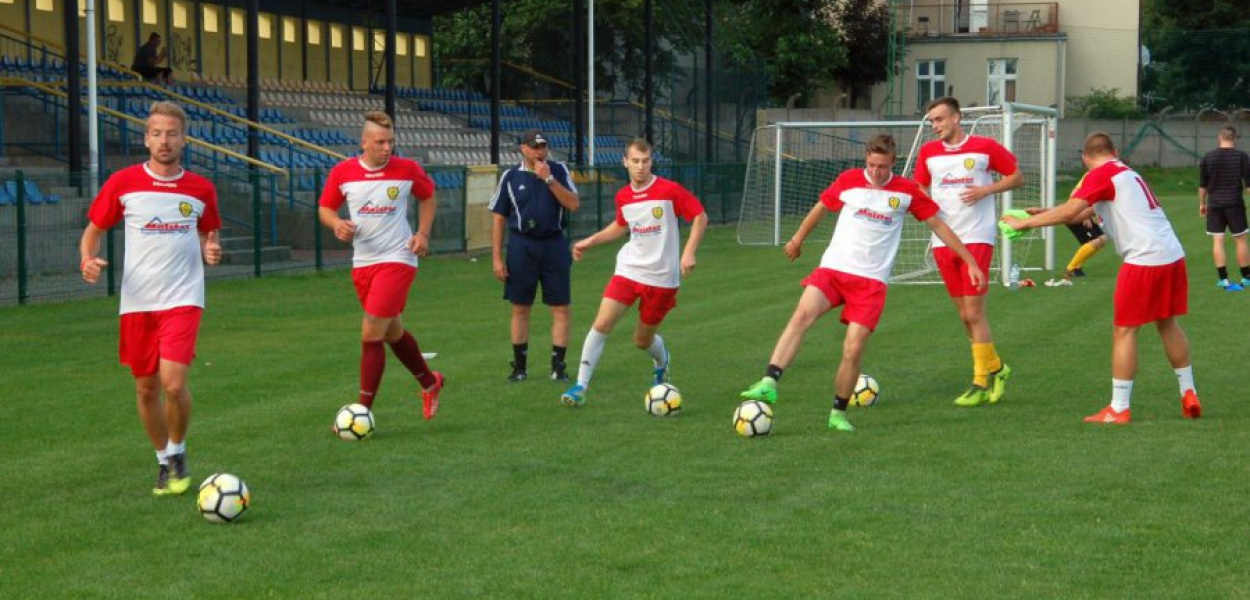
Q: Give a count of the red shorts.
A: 6